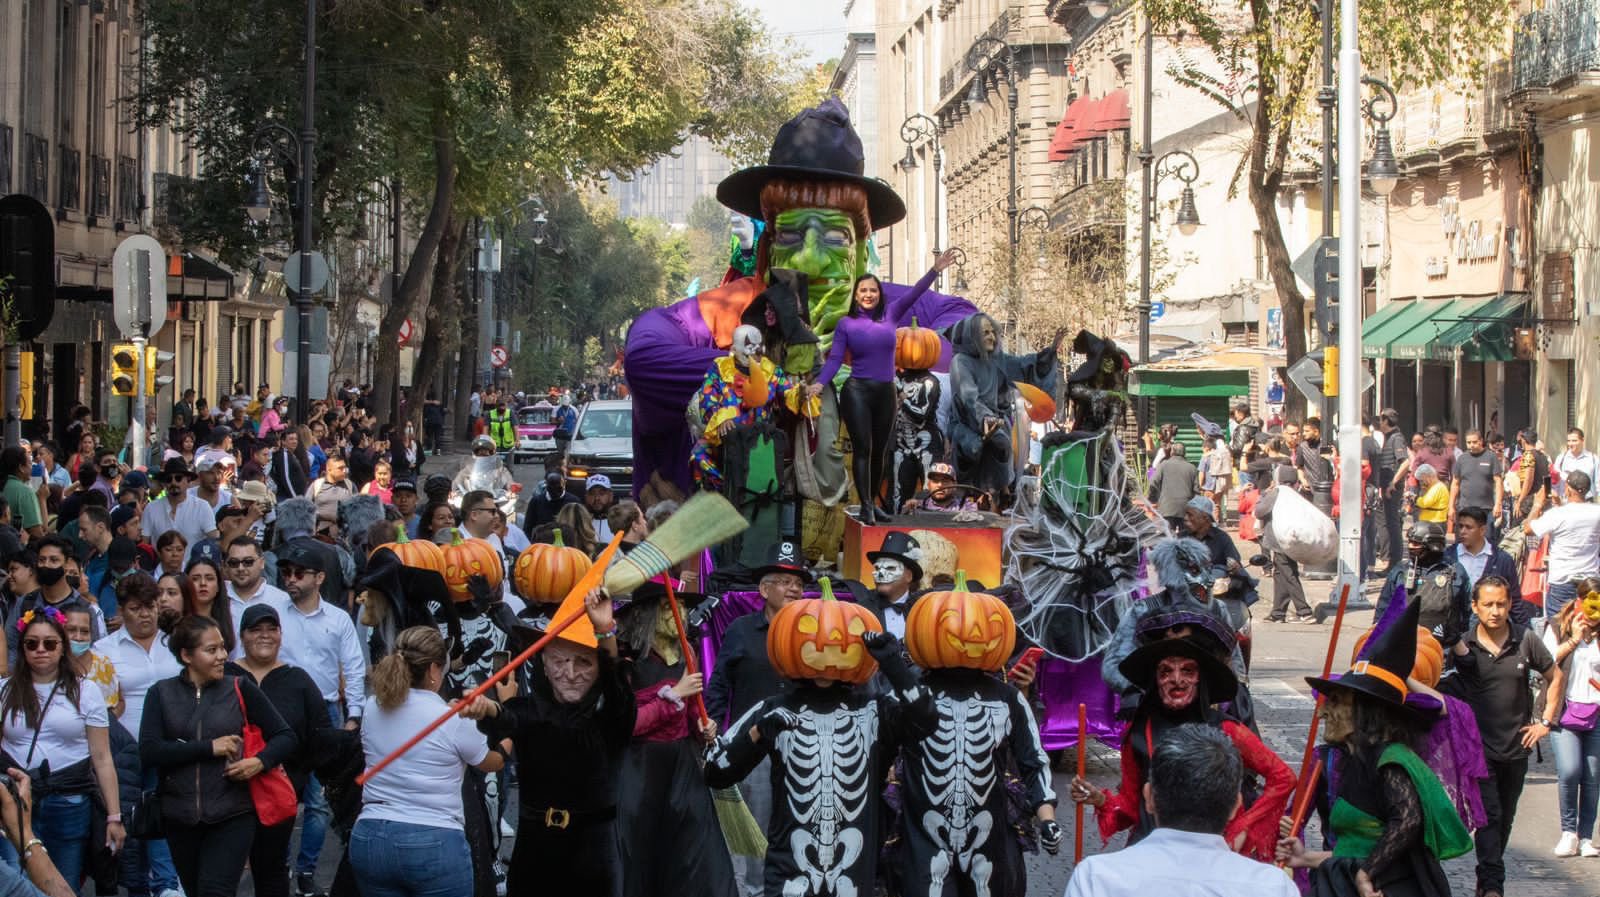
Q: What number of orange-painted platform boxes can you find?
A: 1